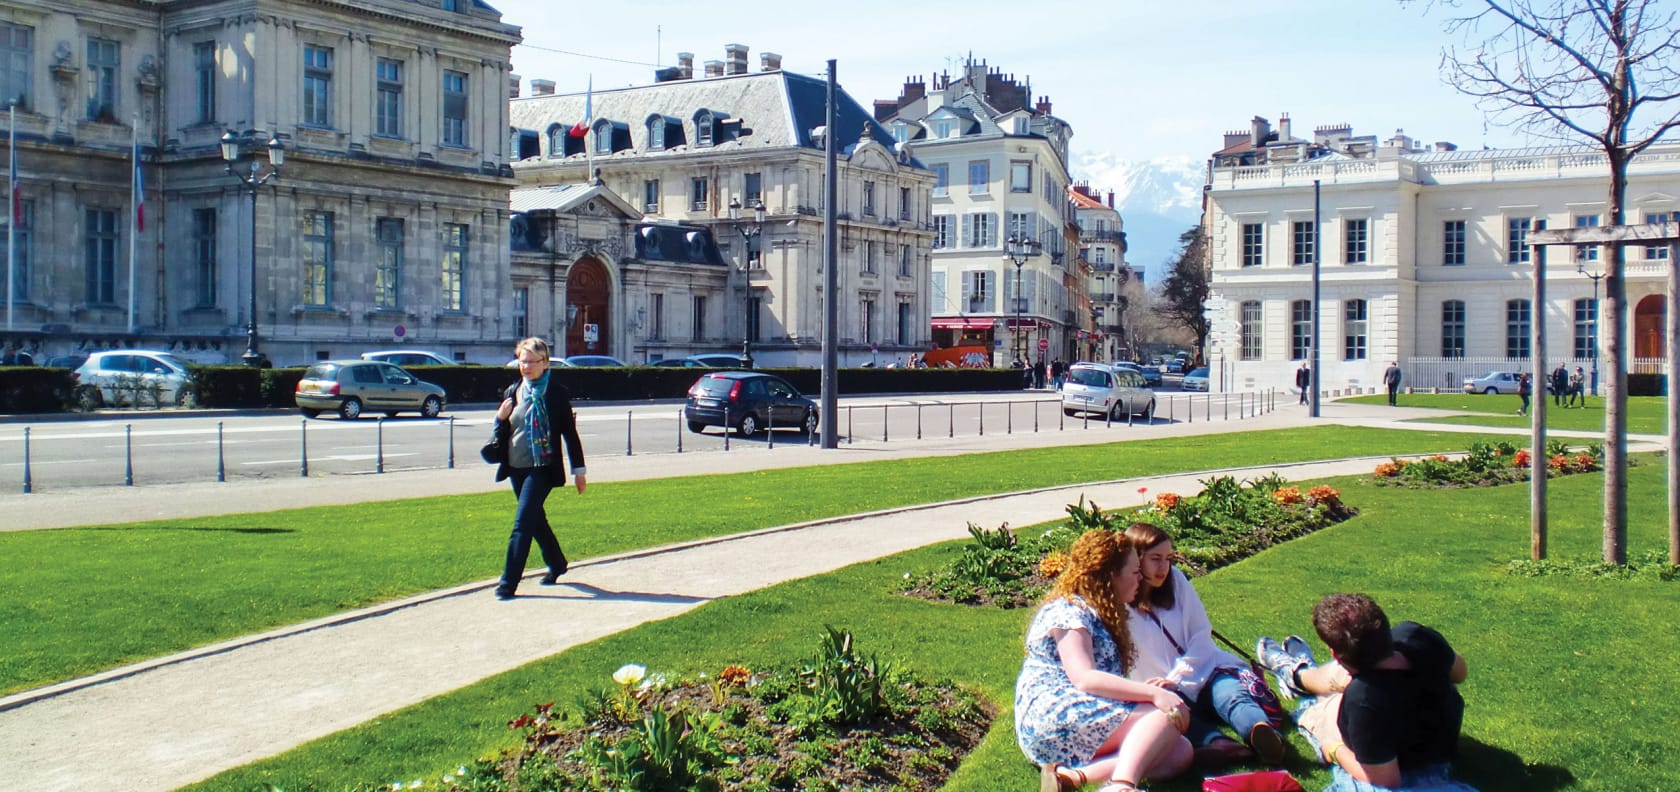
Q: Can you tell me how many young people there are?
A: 3